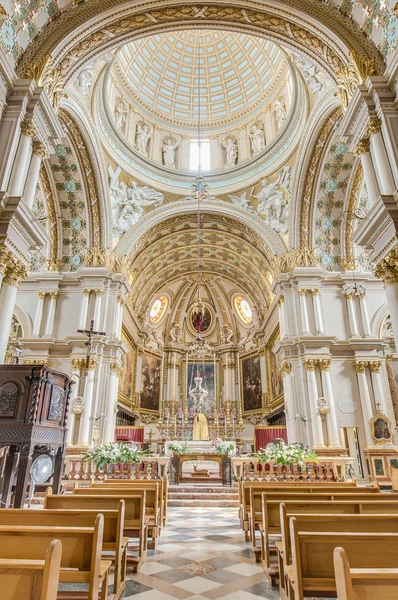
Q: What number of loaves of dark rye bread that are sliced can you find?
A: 0